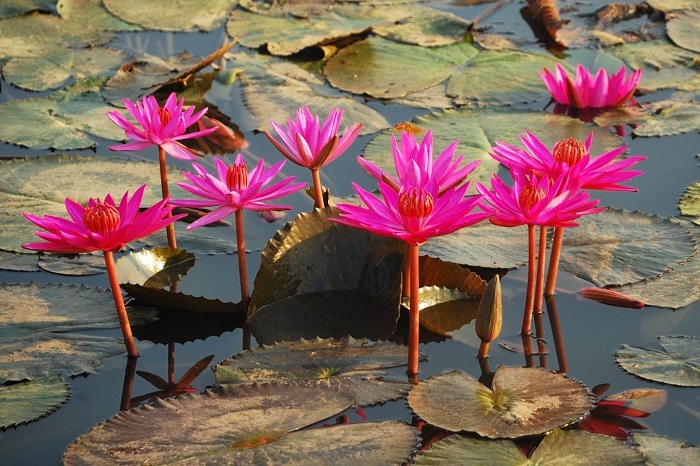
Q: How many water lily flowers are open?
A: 9